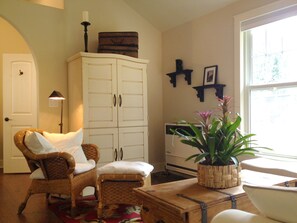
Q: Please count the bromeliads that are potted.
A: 2